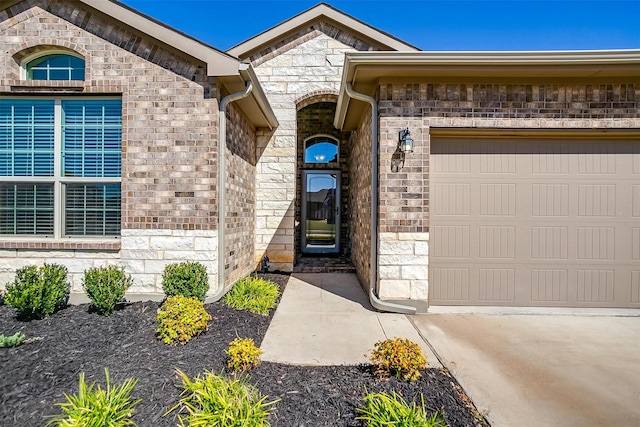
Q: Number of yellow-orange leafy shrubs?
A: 3